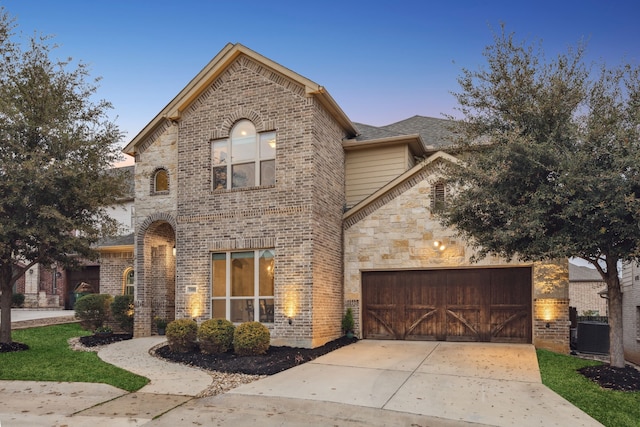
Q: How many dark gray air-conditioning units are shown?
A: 1